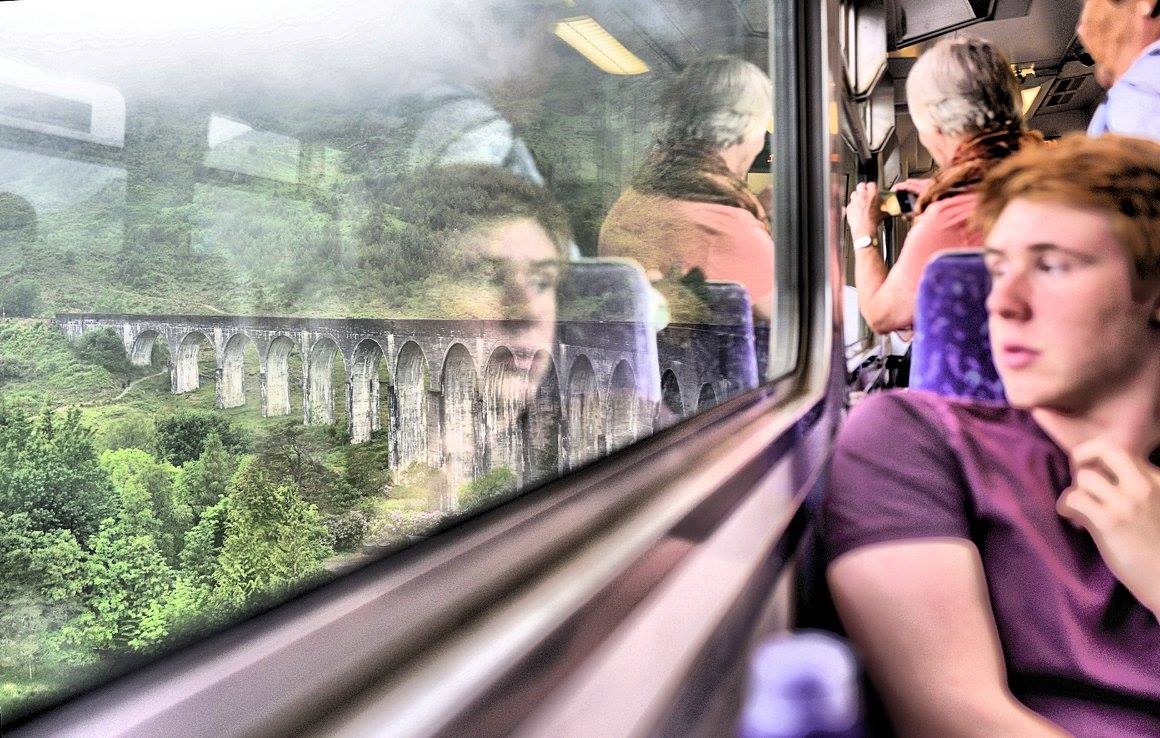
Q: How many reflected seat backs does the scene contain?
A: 2